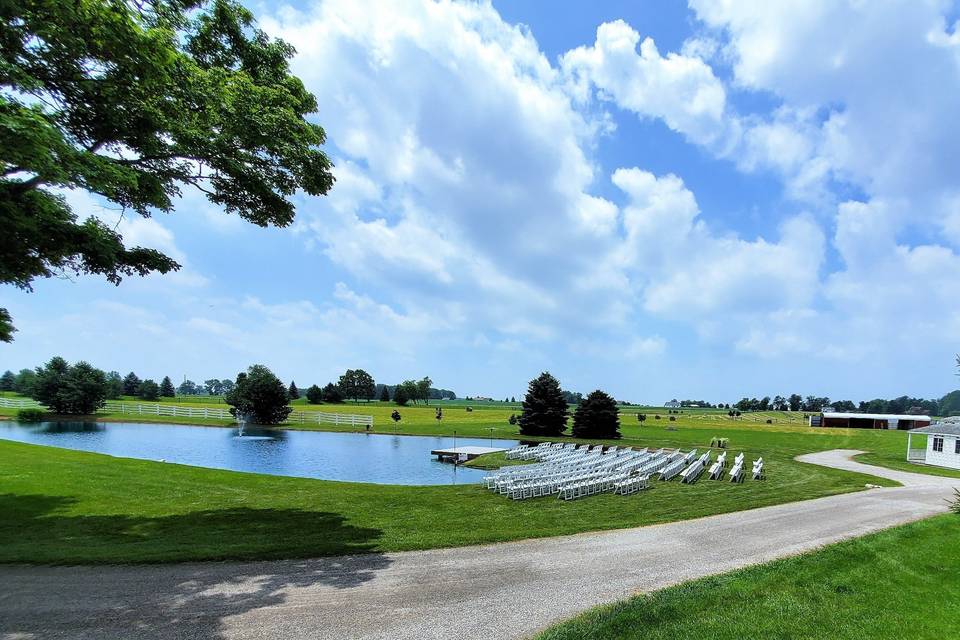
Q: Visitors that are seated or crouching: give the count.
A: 0